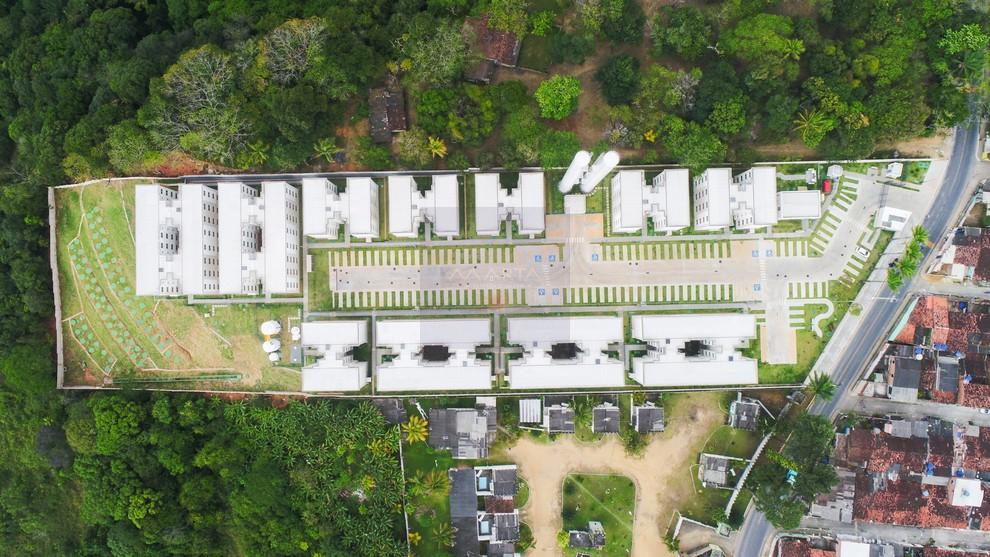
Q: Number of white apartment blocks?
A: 11